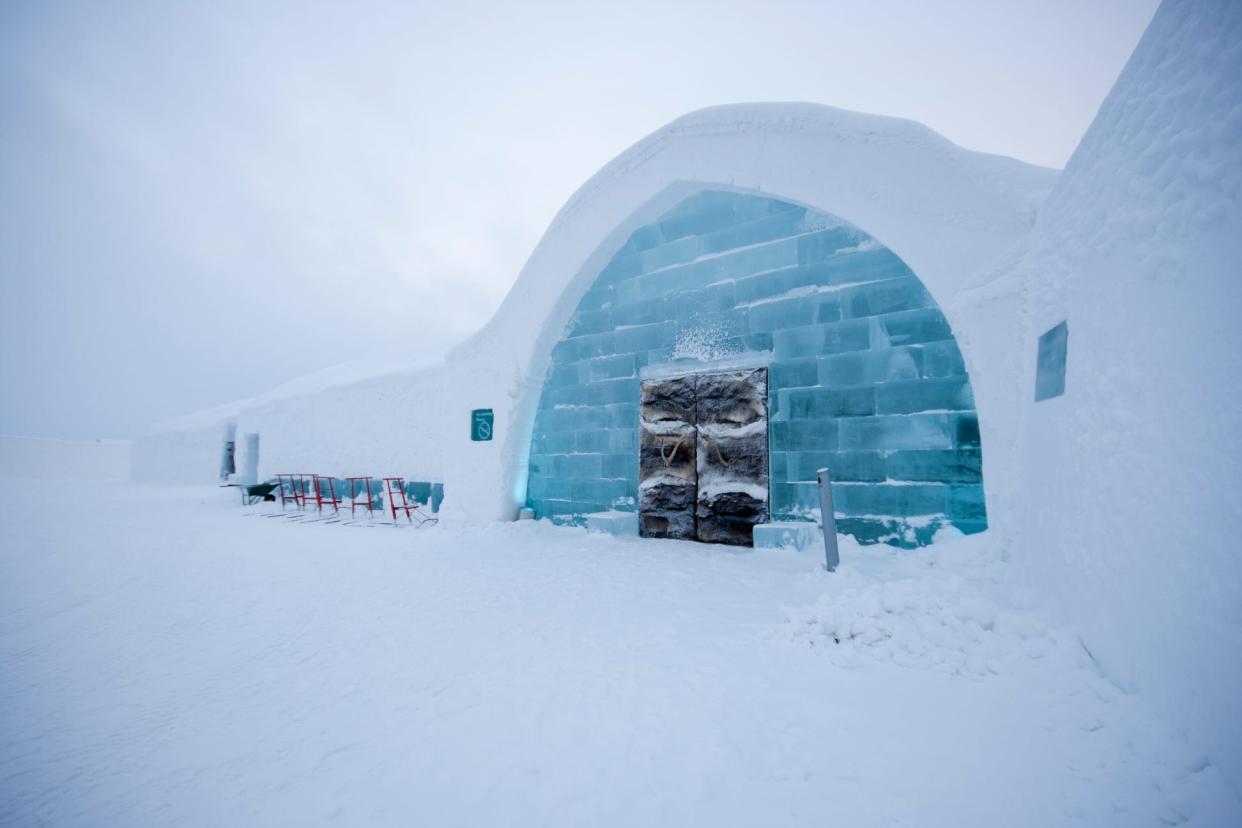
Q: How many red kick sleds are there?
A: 5